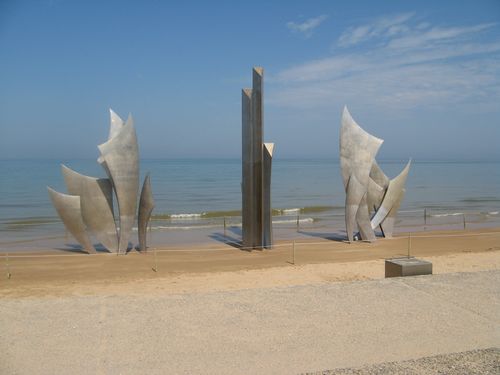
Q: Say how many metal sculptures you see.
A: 3